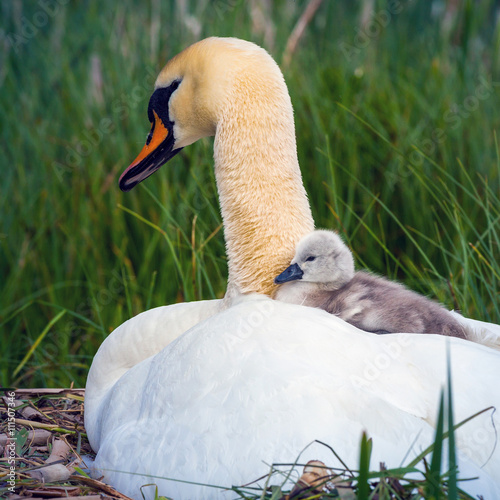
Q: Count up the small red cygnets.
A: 0